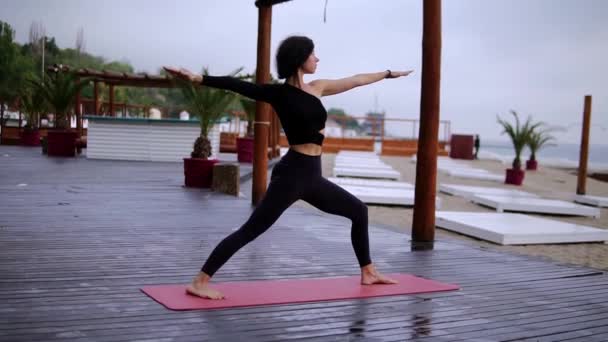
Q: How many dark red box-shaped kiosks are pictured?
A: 1